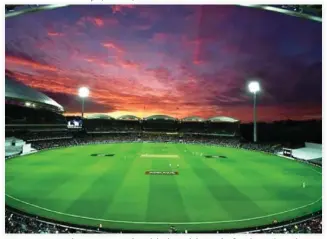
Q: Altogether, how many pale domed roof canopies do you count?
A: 5